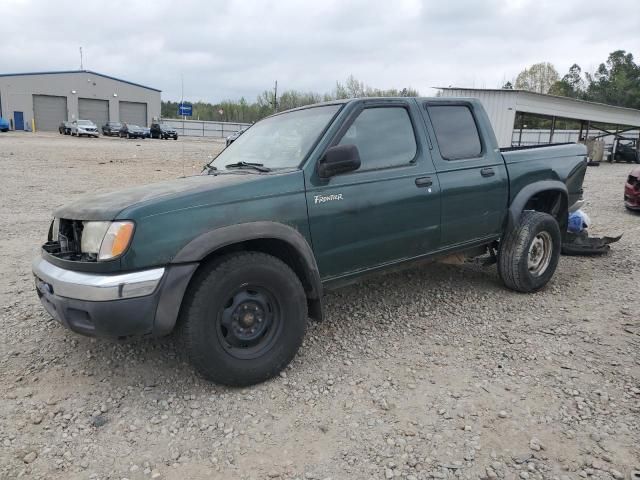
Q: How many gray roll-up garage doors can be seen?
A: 3